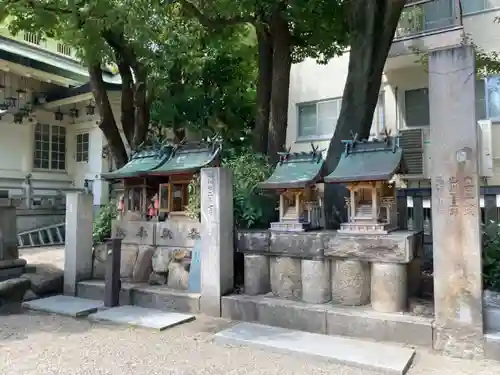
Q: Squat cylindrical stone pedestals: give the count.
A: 5